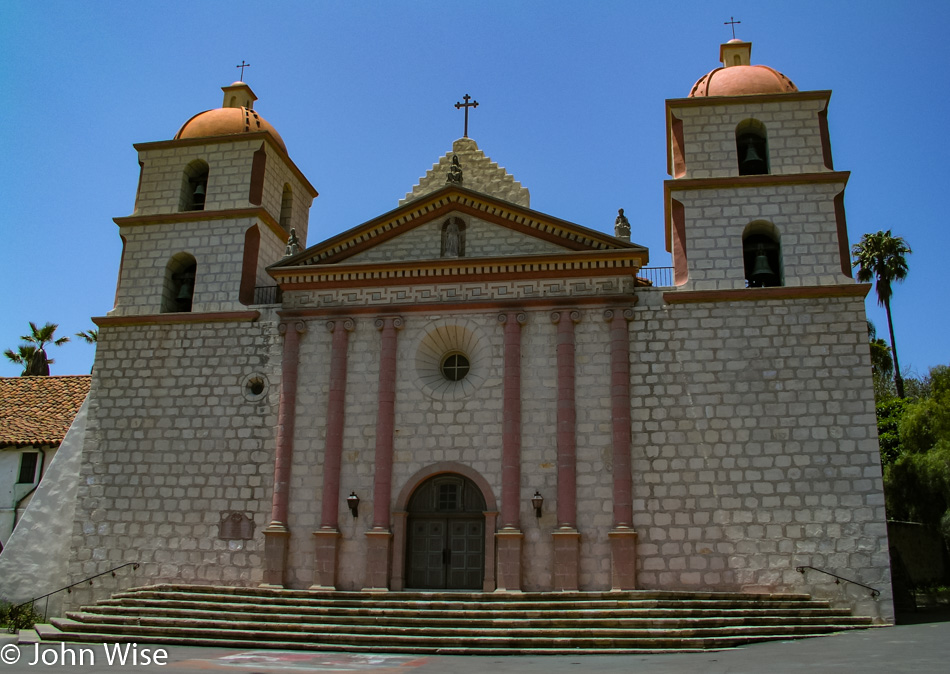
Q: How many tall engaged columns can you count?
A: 6